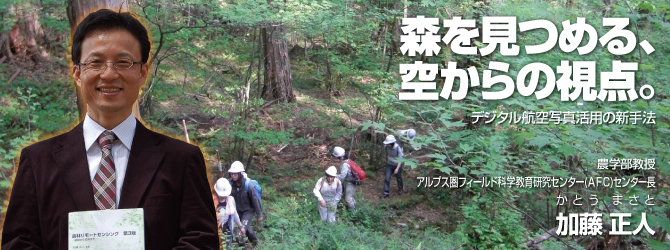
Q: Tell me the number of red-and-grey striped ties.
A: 1